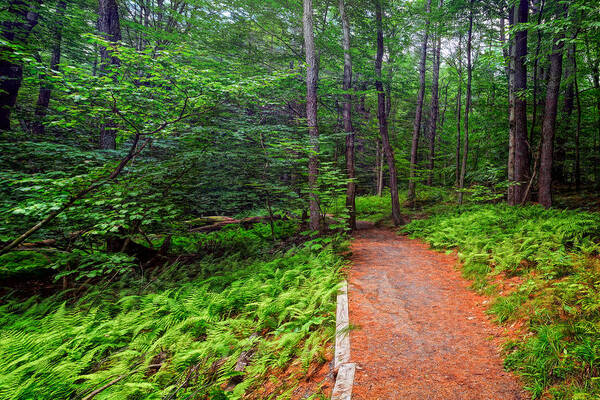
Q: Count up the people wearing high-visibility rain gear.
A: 0